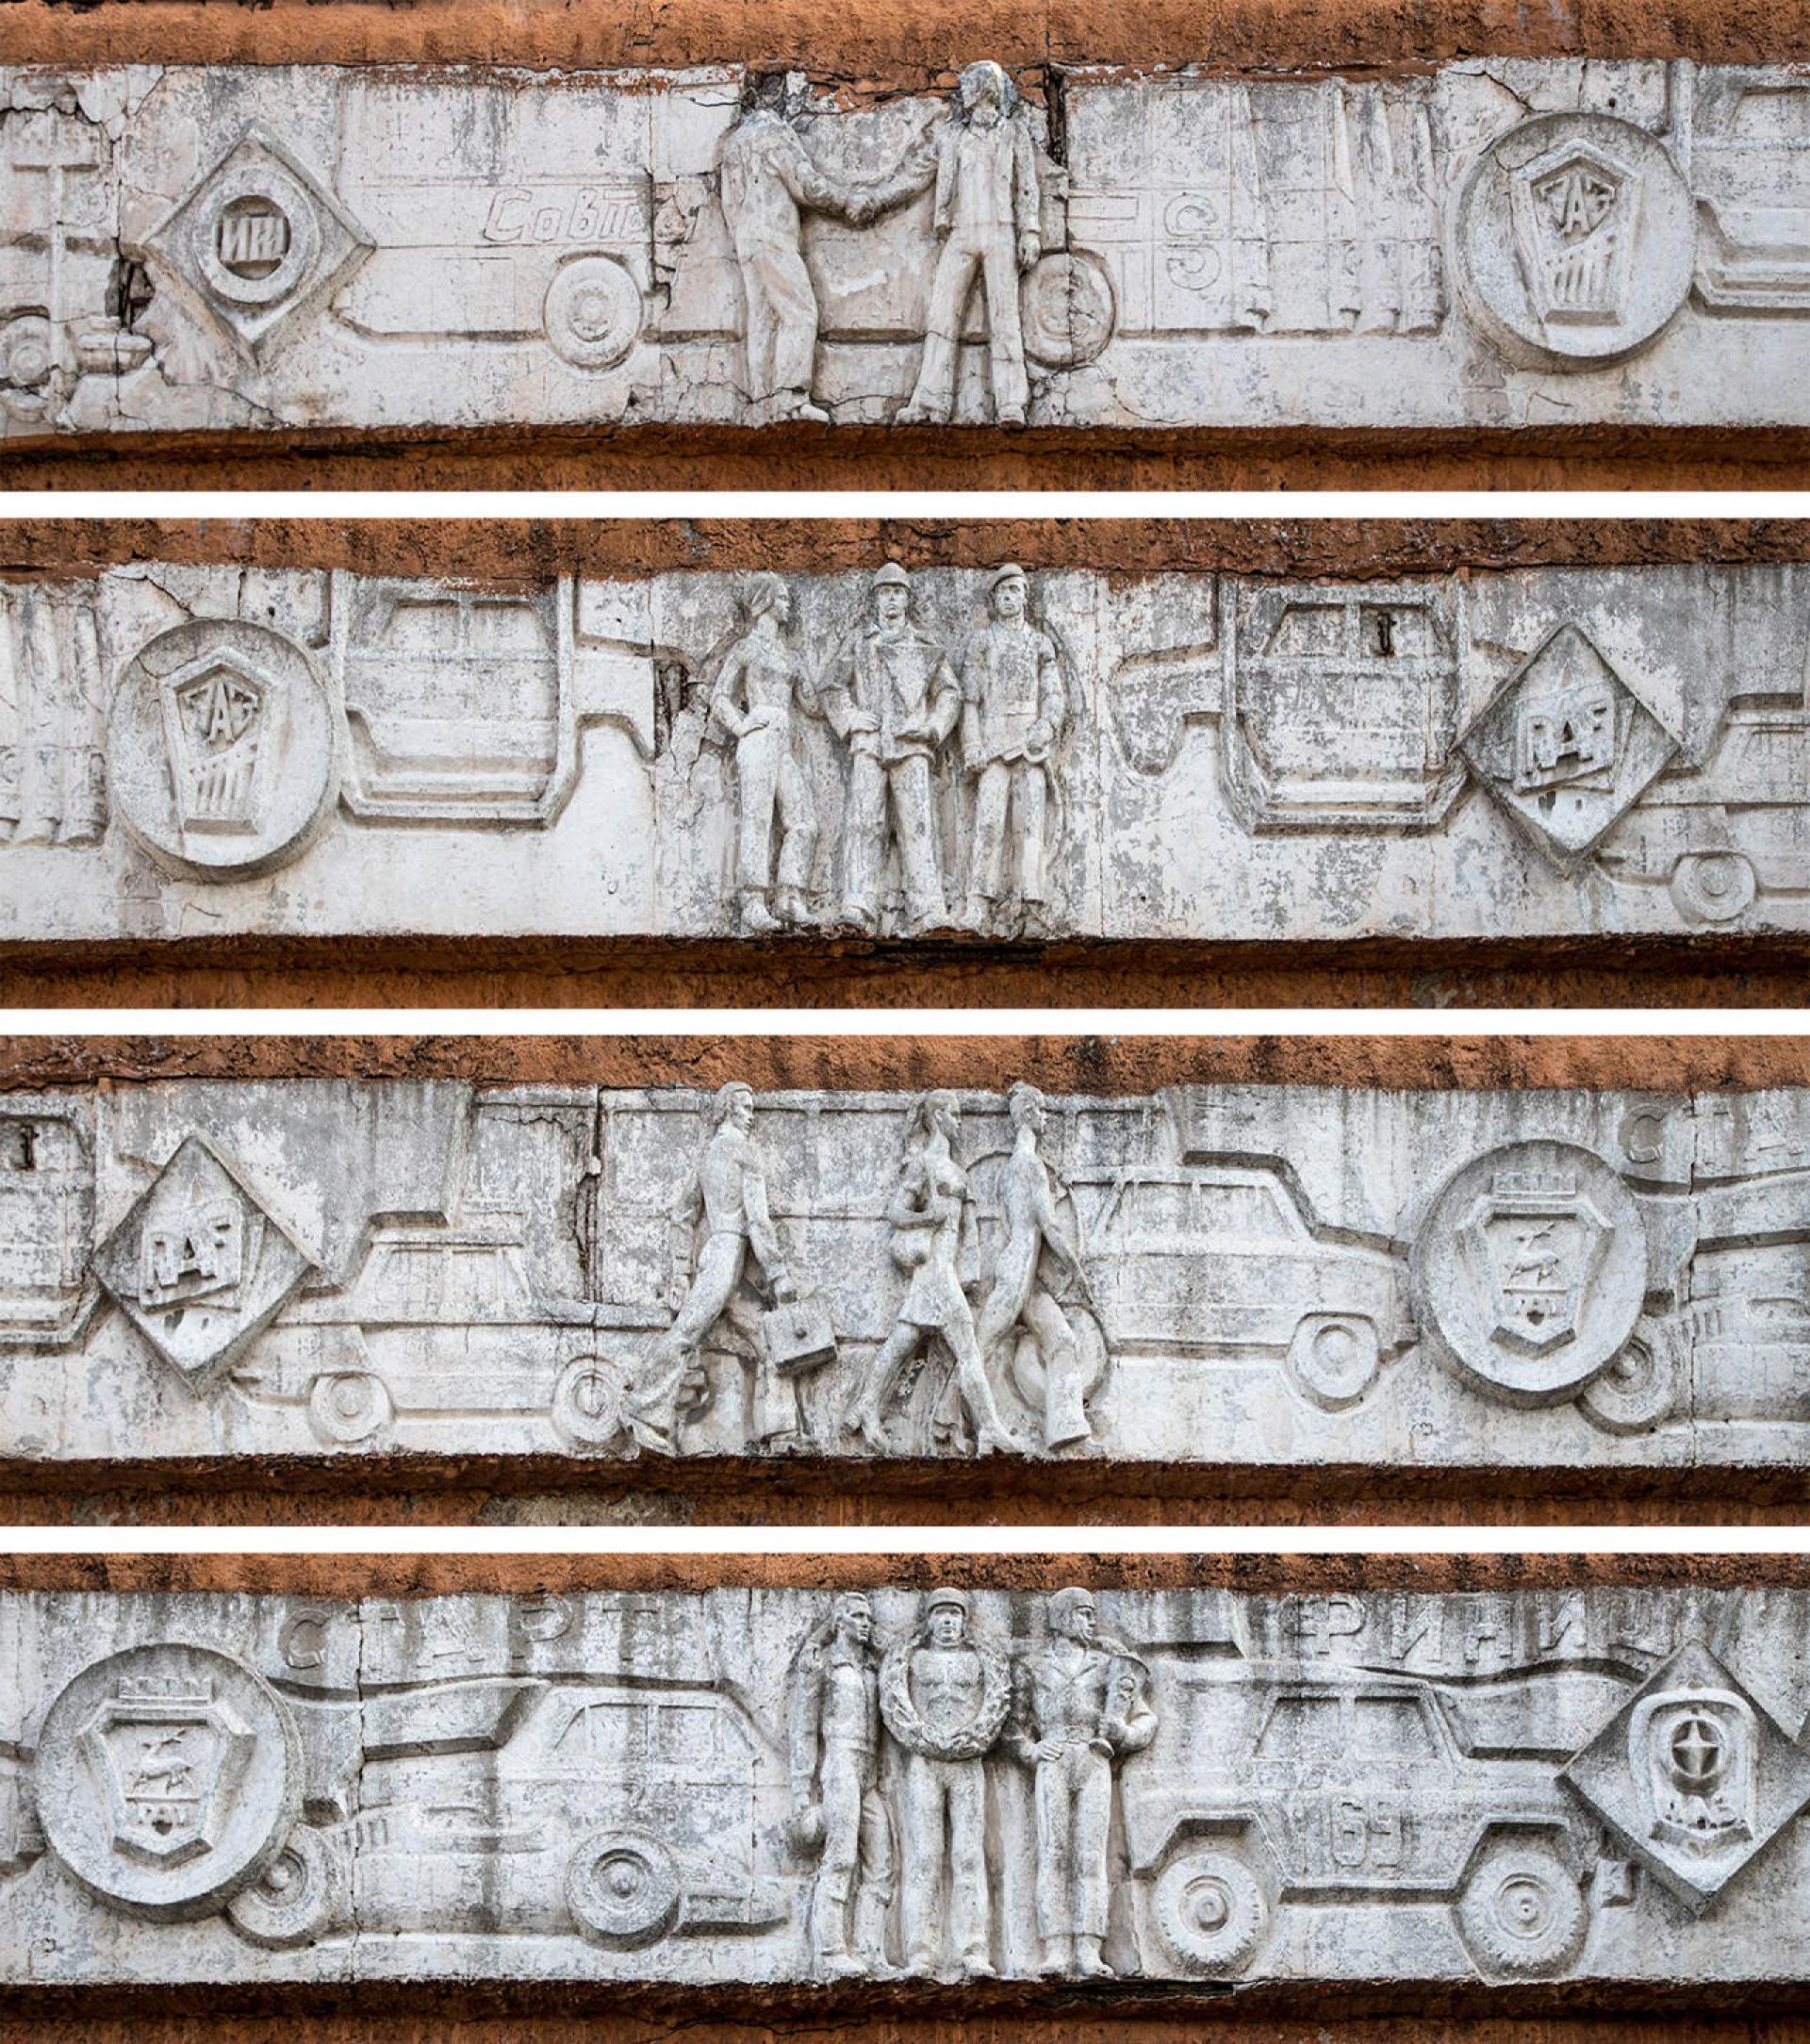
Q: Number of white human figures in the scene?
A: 11